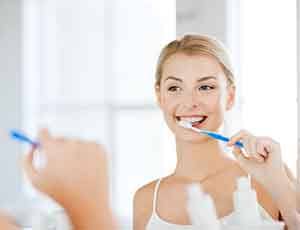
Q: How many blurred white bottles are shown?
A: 2